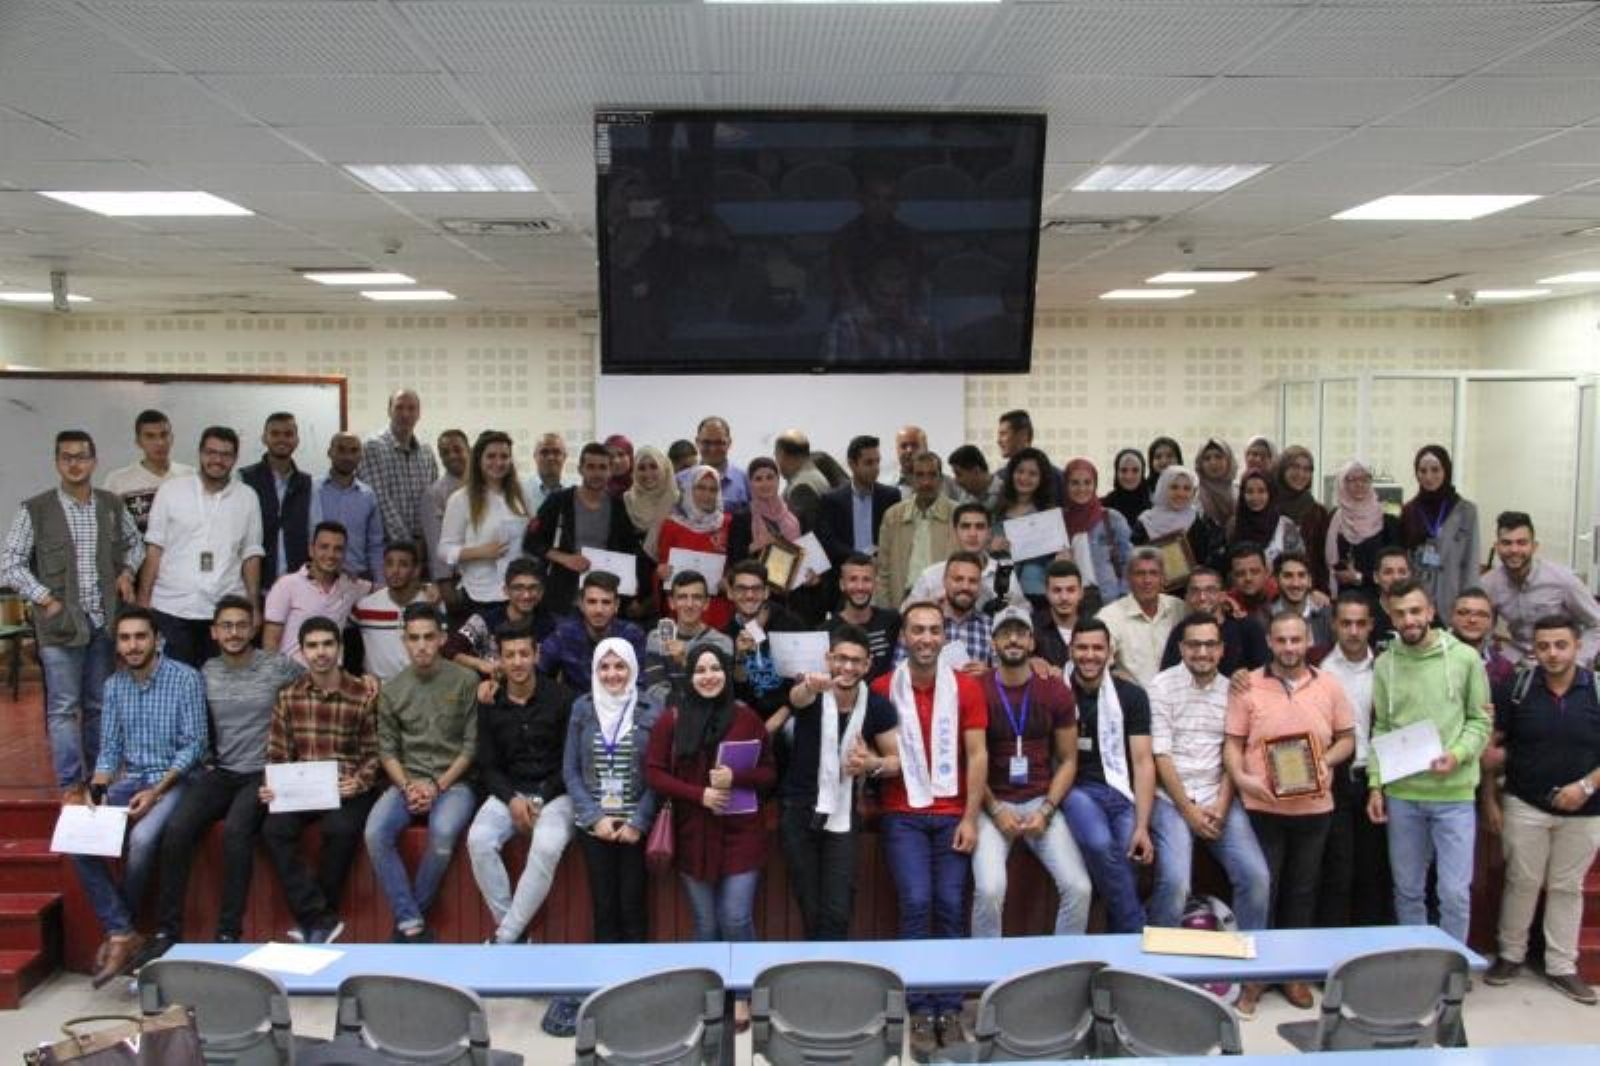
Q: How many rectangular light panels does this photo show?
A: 12